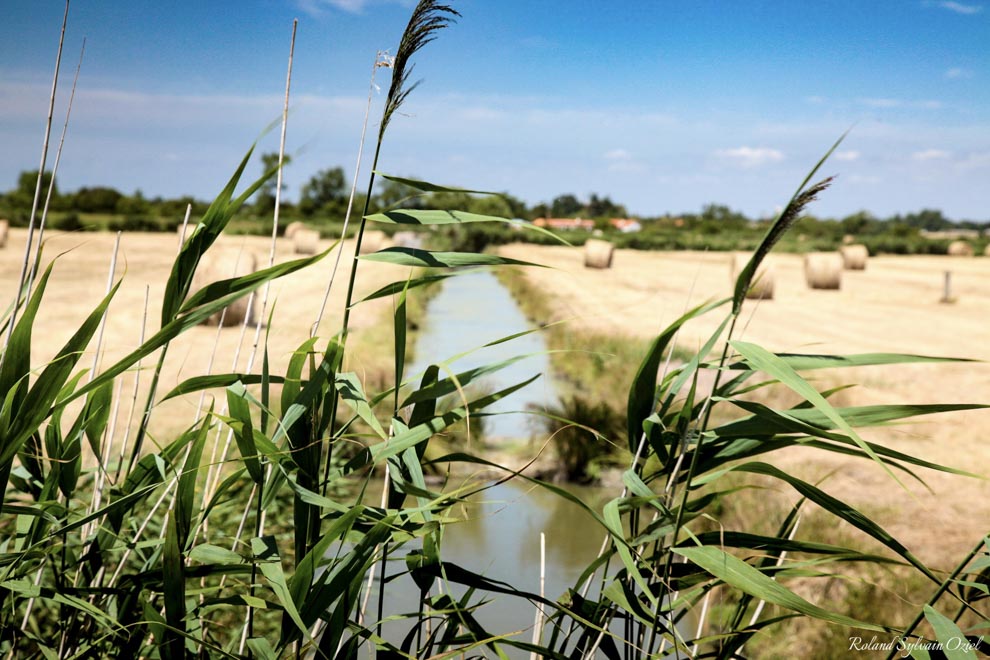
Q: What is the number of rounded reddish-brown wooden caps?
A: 0